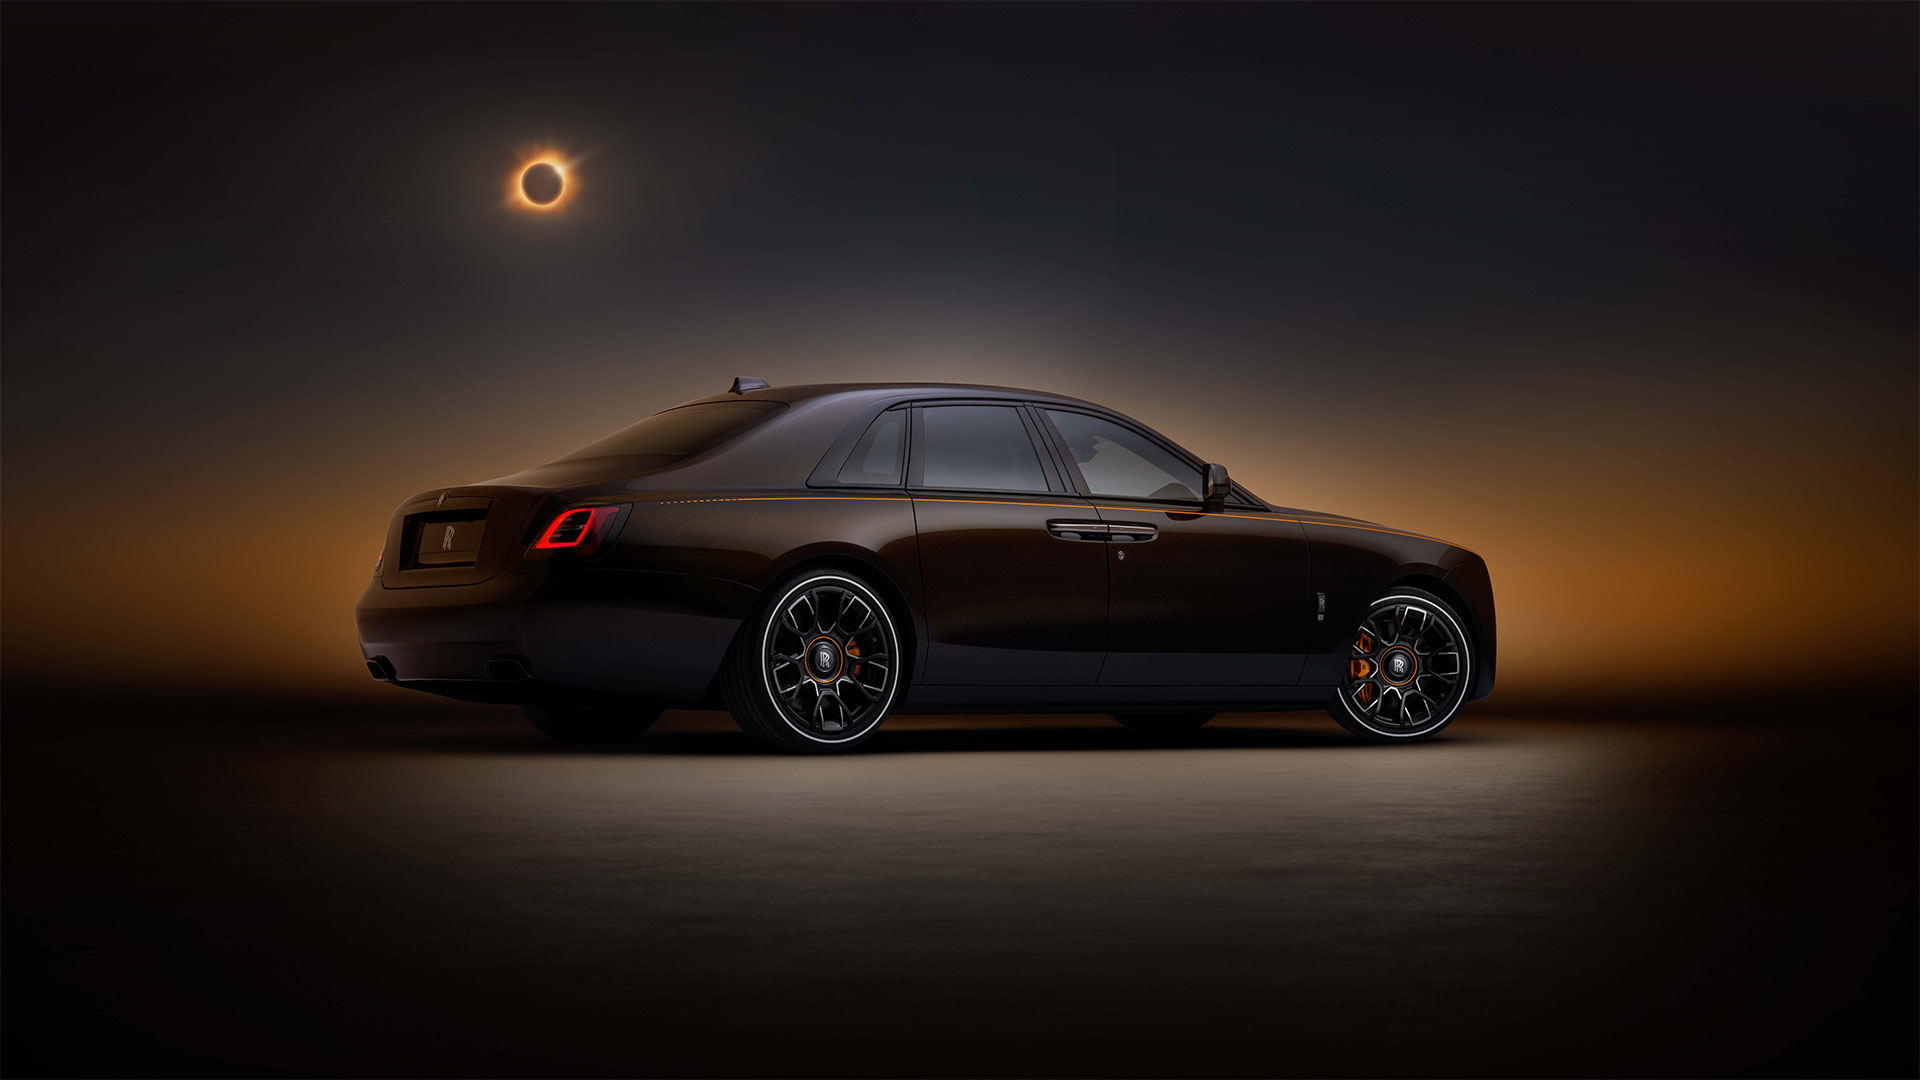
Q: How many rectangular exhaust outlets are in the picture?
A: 2